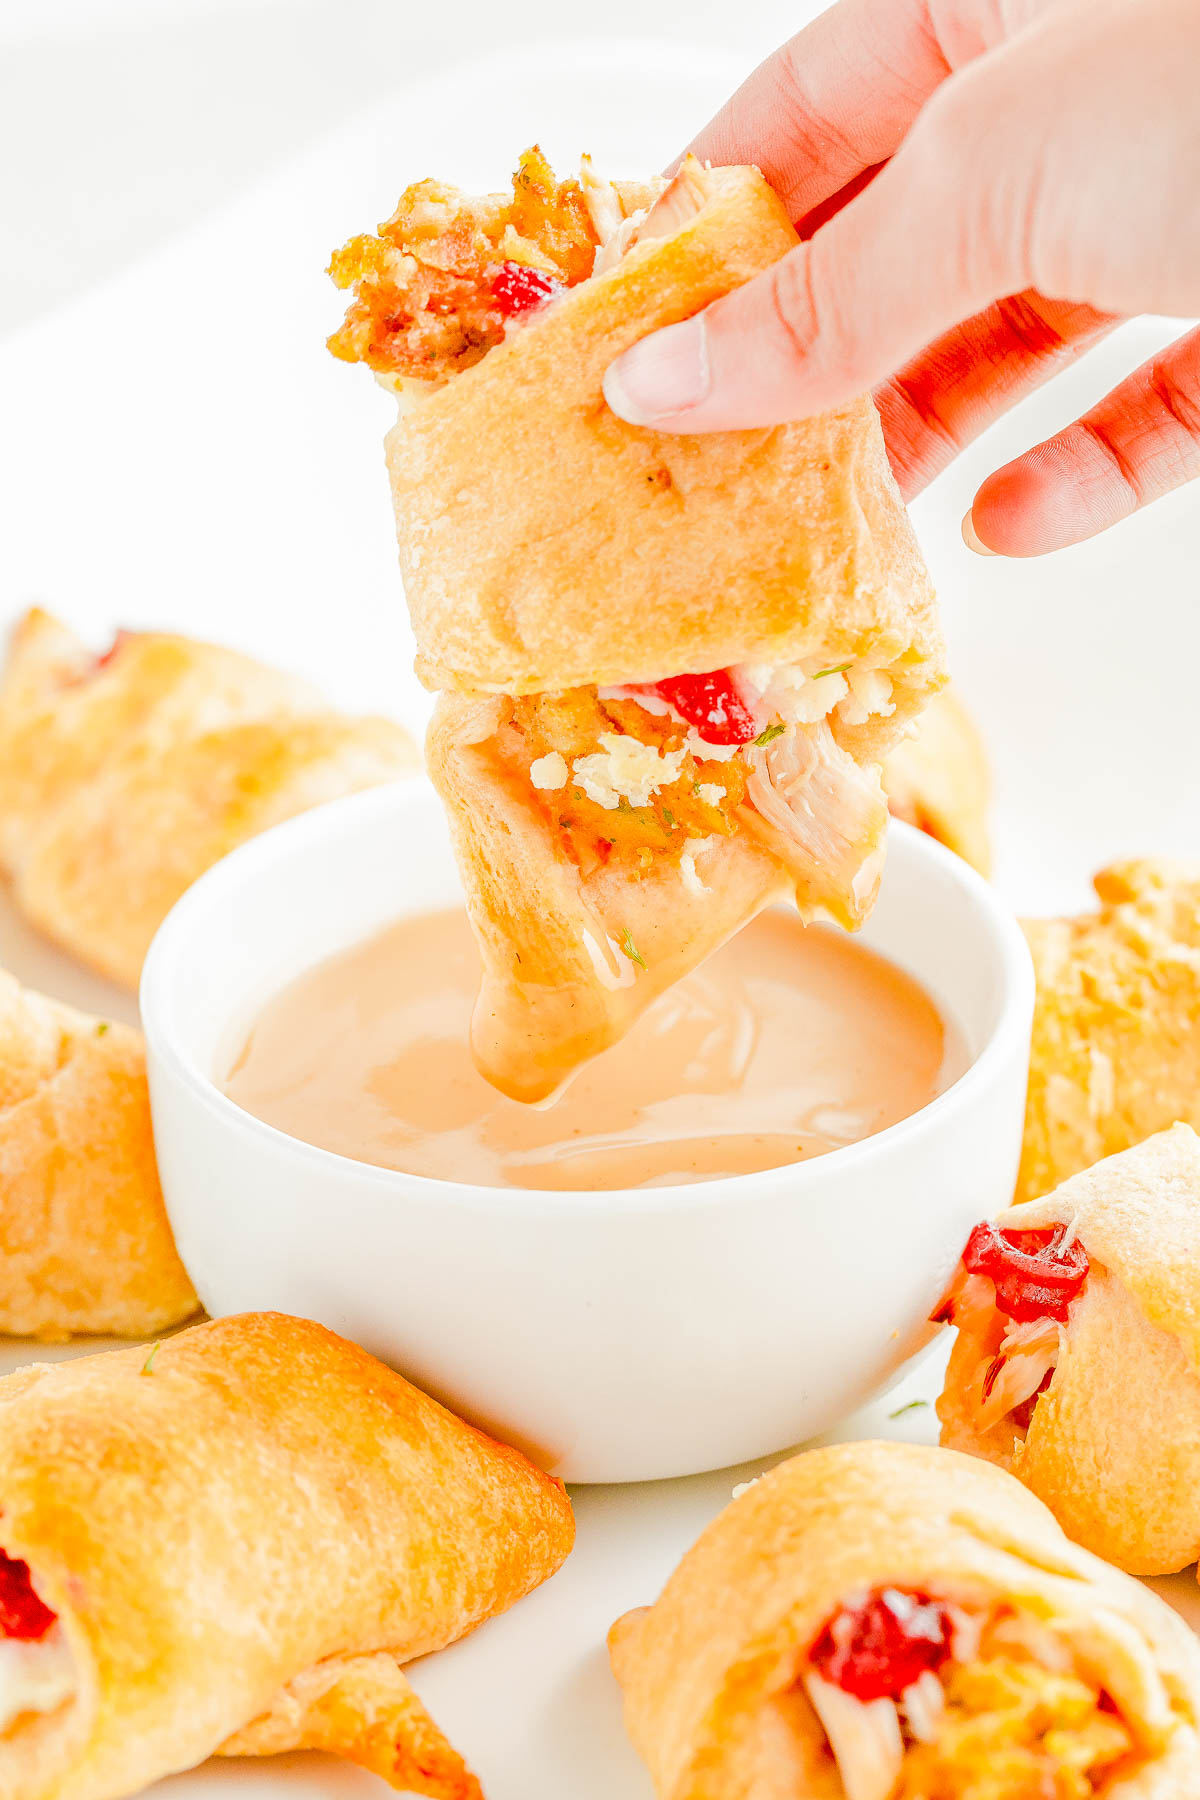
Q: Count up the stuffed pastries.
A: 8